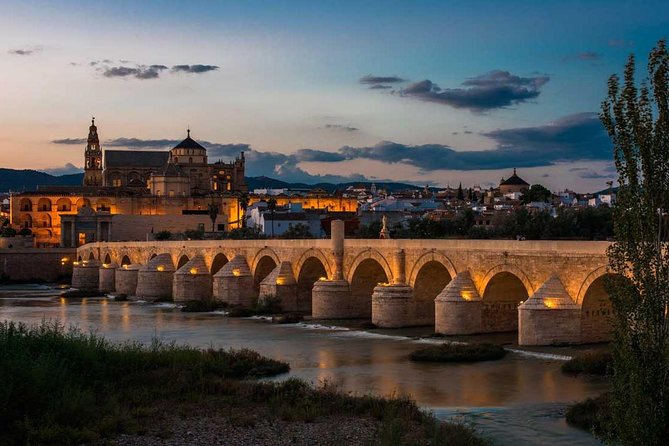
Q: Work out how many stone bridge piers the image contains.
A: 11